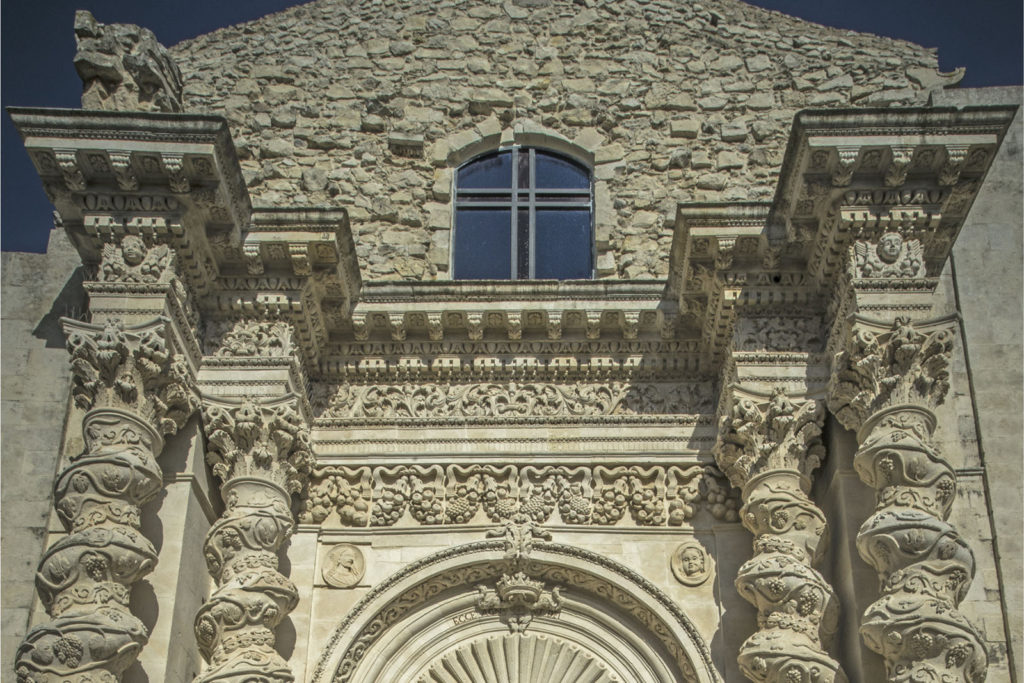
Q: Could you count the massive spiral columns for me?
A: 4